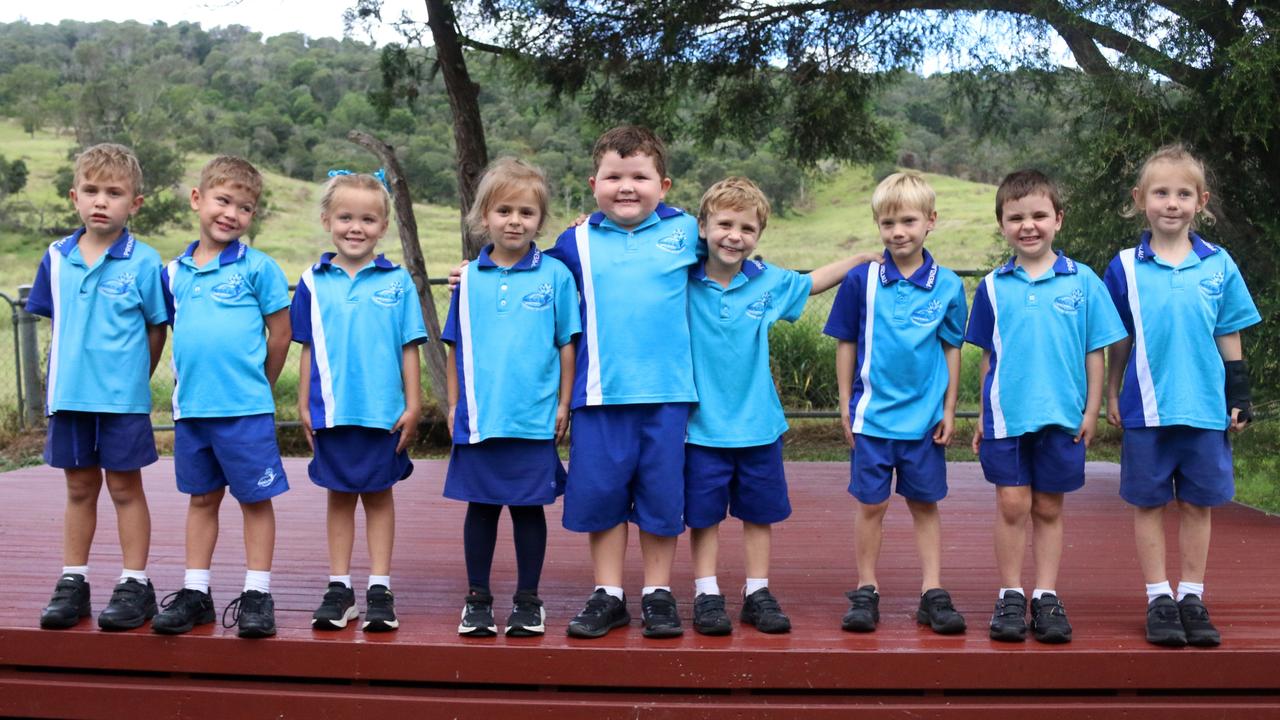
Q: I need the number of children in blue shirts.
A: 9